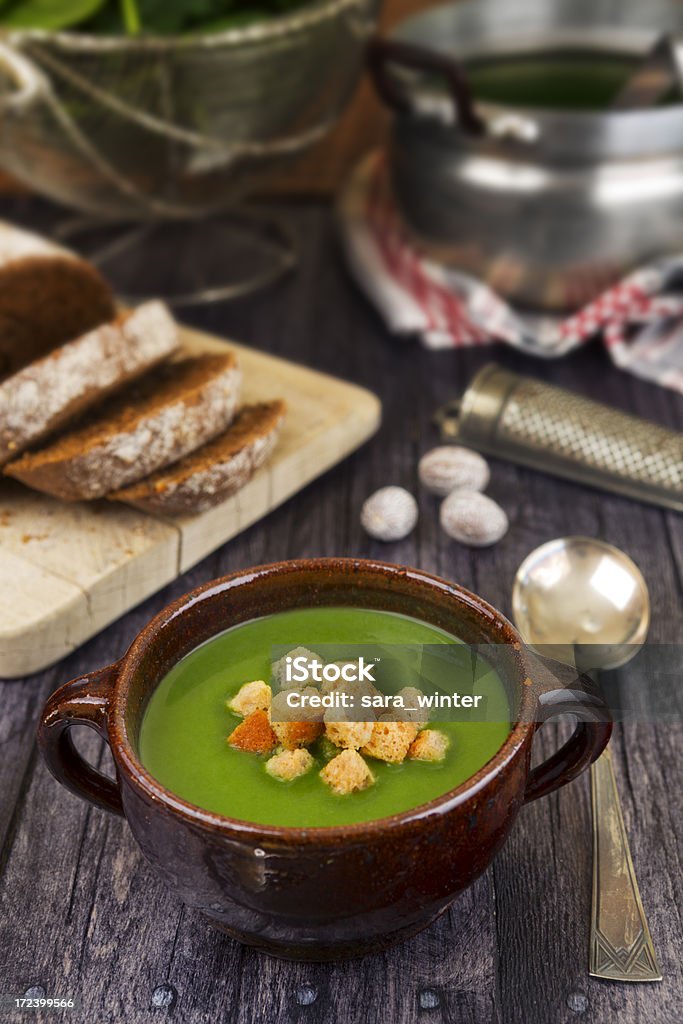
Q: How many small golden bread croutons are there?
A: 11